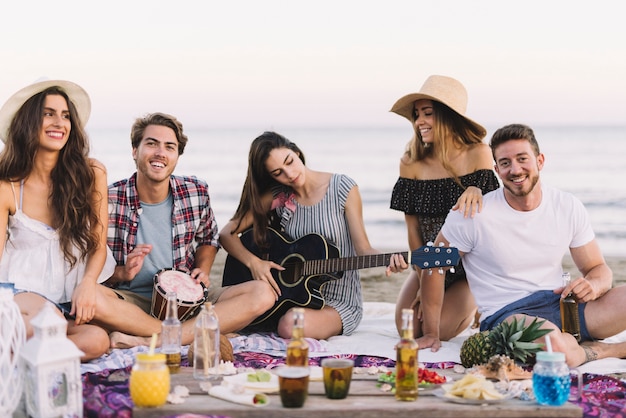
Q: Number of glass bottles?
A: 5